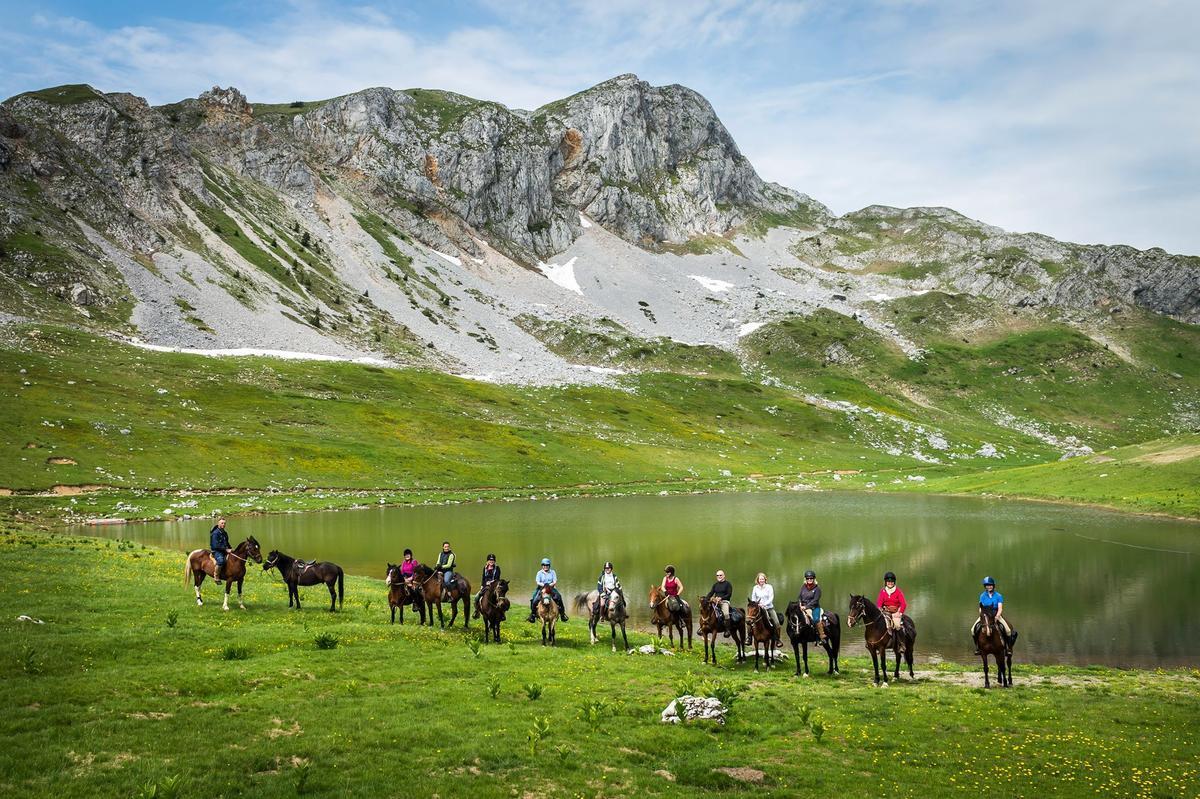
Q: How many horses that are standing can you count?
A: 13